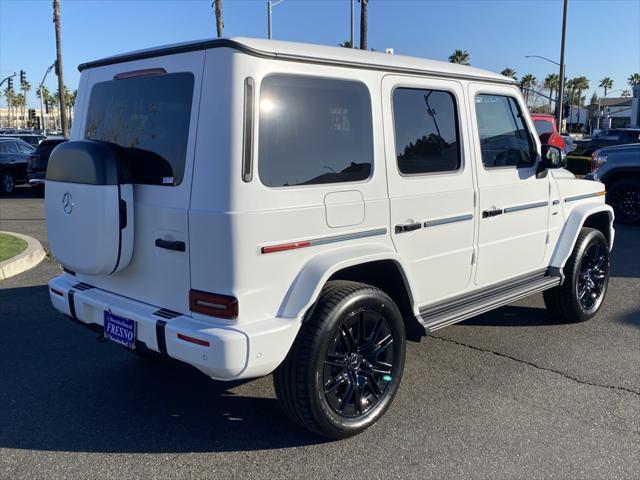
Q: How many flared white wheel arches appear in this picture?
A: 2